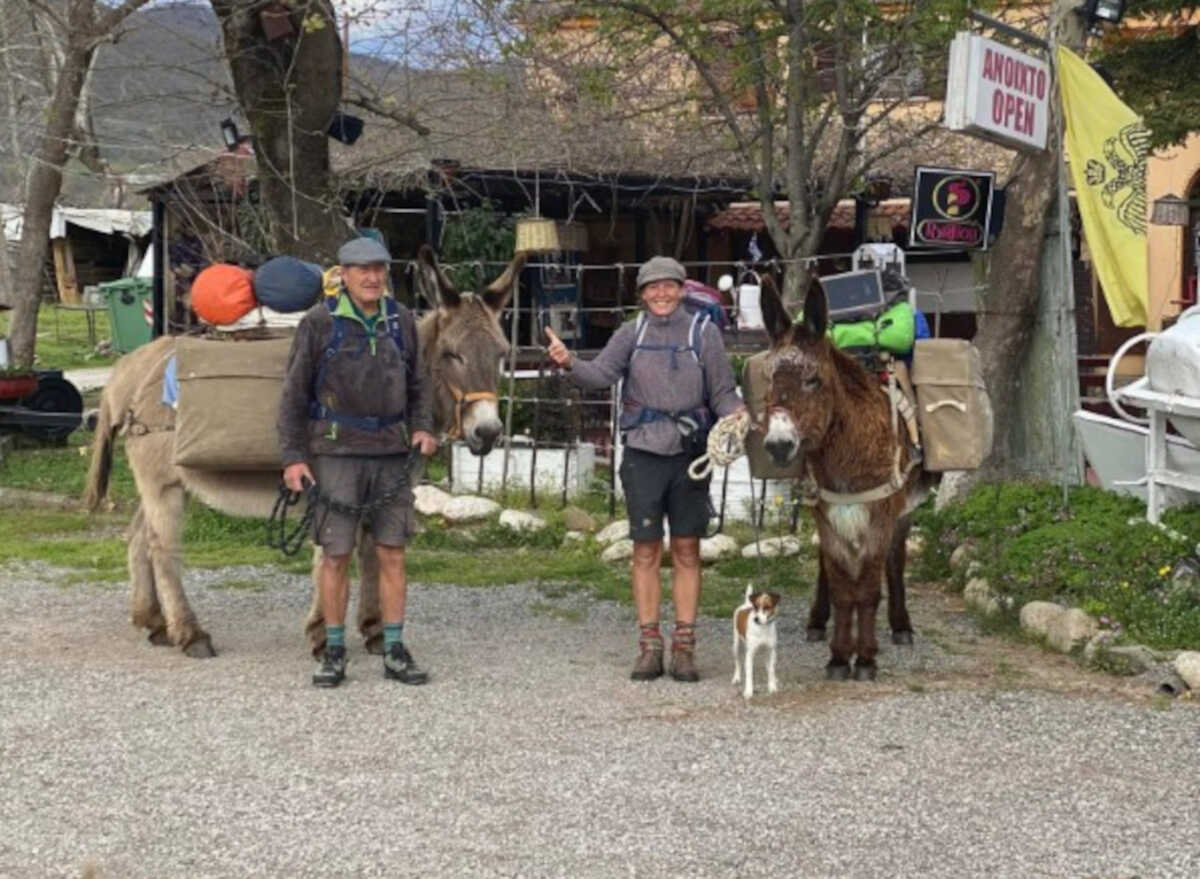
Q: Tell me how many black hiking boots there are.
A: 2